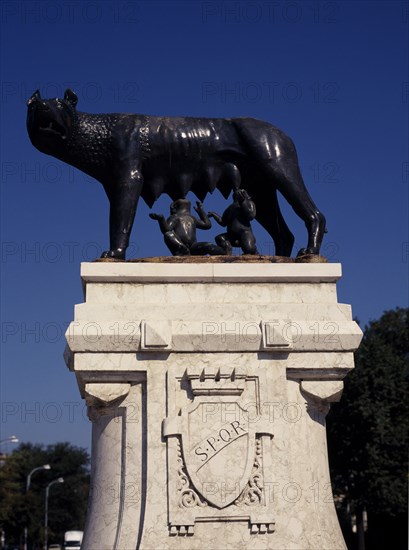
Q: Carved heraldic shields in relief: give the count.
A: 1